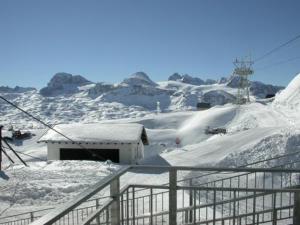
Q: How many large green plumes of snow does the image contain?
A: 0